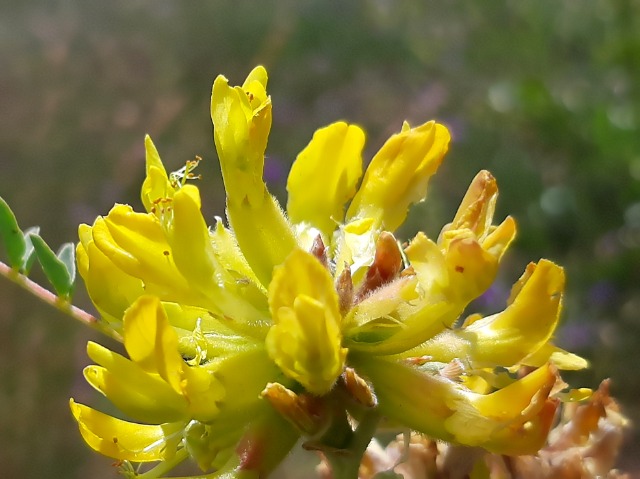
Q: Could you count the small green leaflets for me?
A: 4